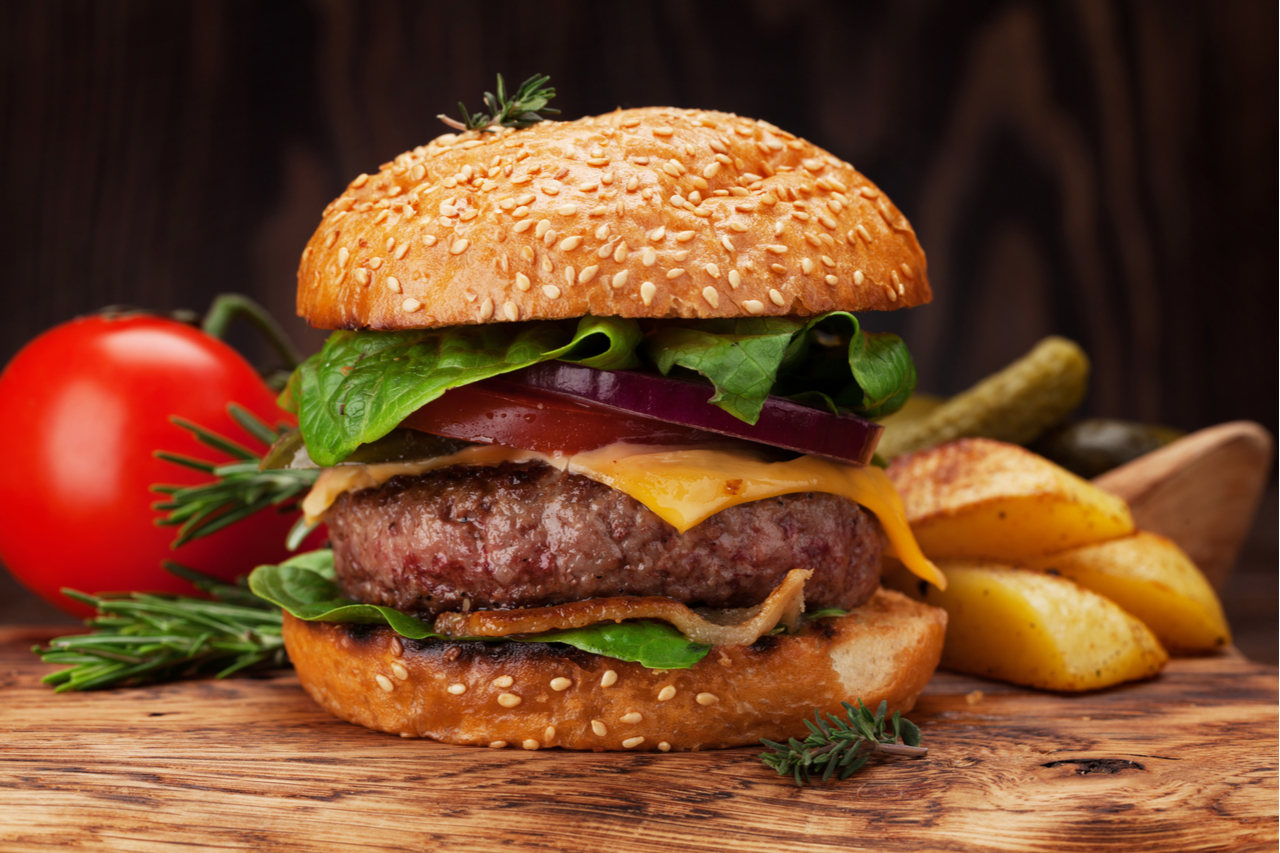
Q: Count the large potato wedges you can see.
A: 3